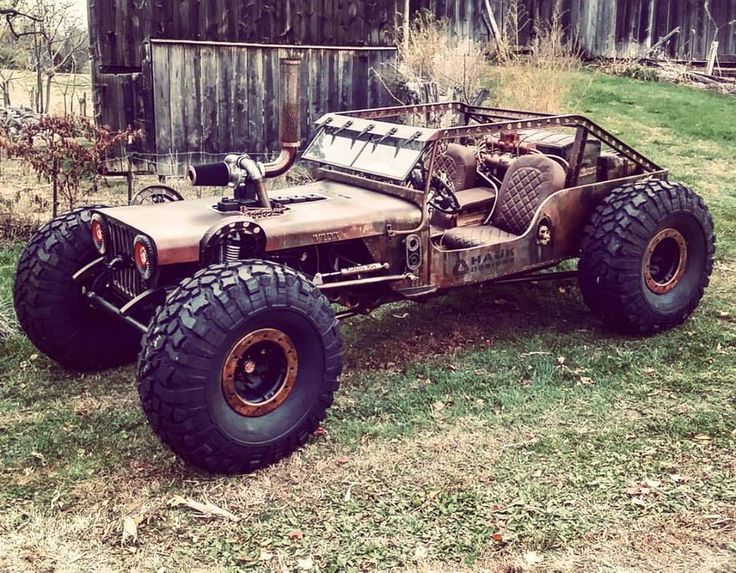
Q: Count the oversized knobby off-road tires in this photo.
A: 3